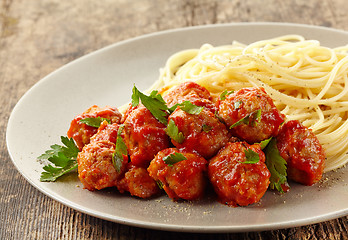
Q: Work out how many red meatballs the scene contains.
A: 11